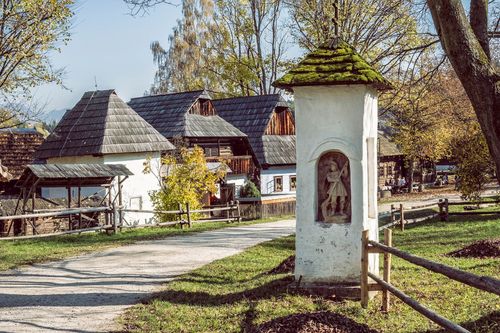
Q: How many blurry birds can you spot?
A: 0